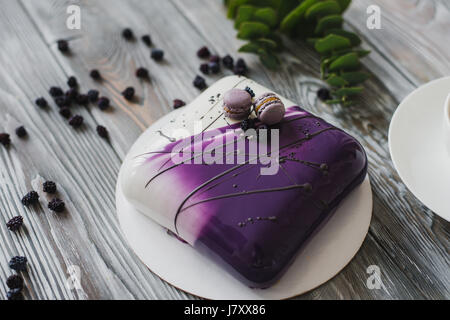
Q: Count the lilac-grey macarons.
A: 2